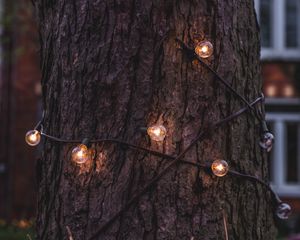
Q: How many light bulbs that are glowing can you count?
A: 5